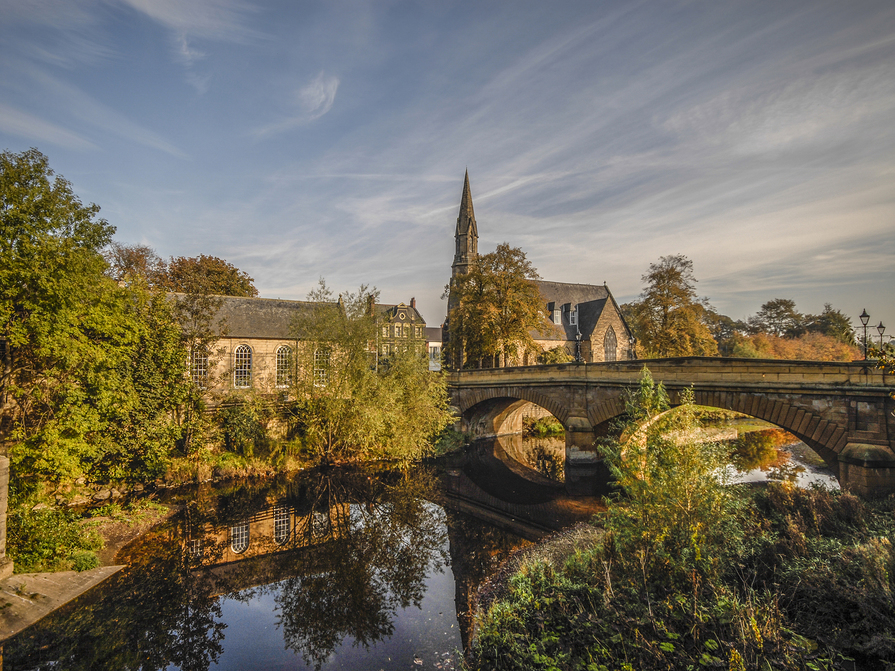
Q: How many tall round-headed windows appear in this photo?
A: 4